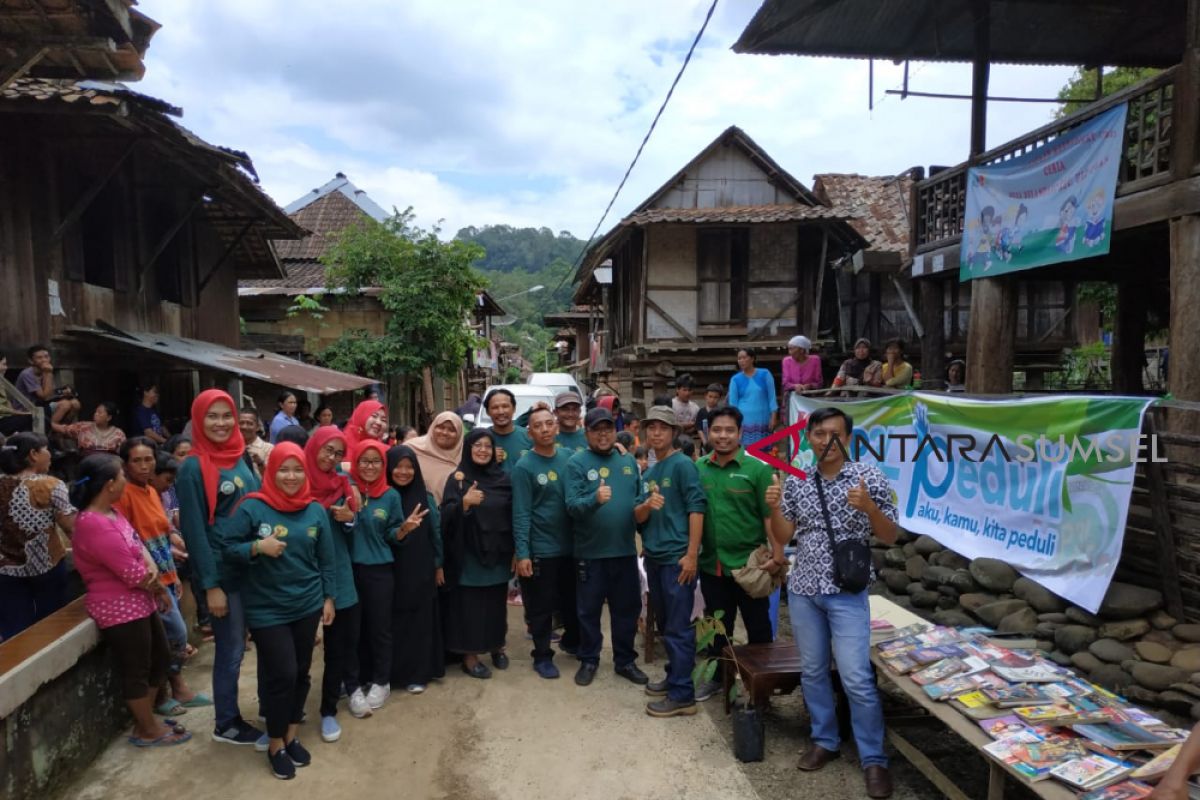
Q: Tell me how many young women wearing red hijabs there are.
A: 5